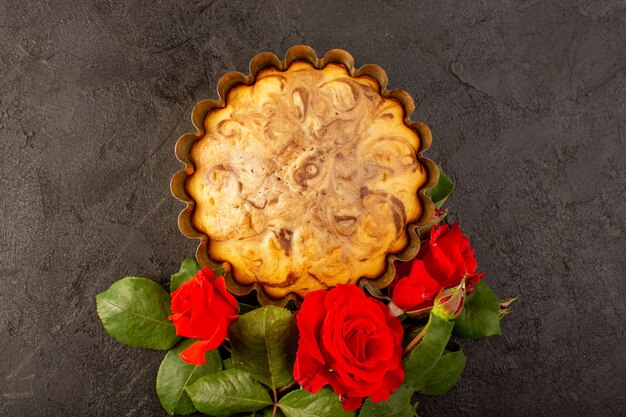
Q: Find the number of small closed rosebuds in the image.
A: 1